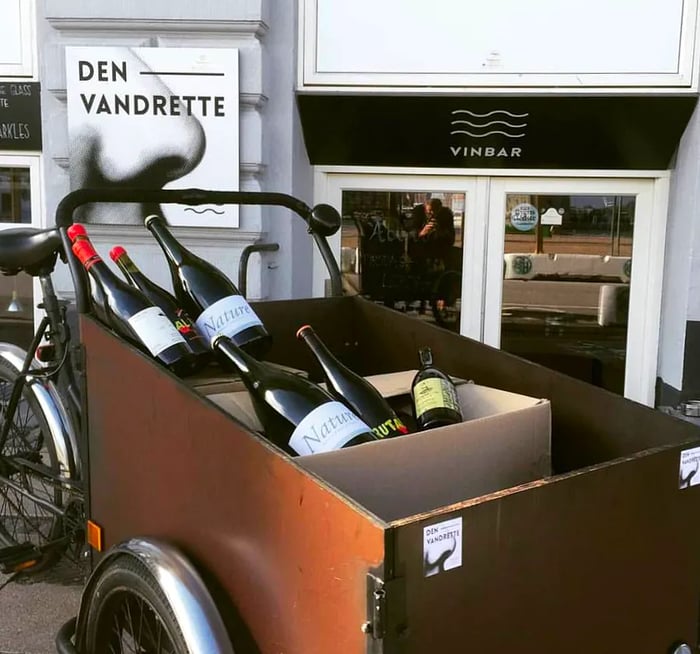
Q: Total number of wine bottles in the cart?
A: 7